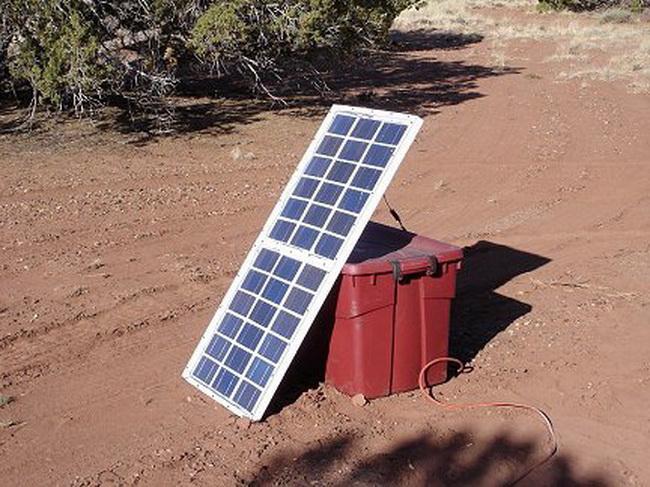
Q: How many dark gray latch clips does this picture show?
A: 2